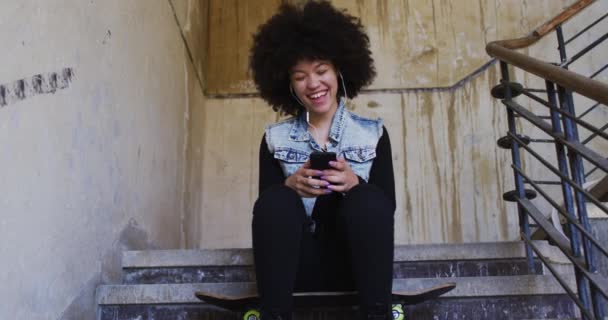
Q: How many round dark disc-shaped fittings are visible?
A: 3